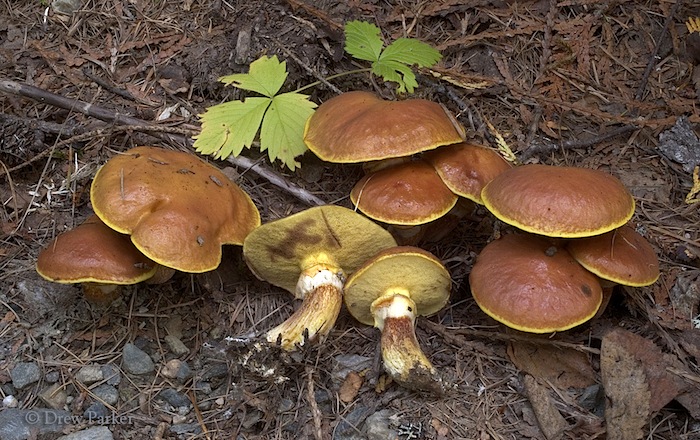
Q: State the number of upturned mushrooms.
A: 2